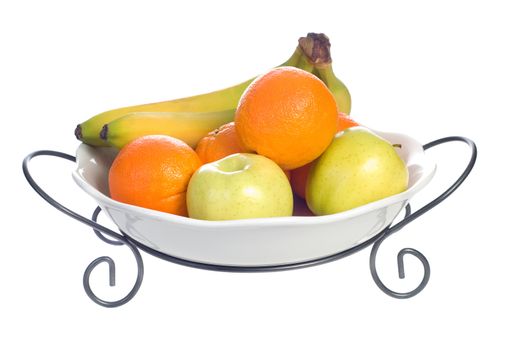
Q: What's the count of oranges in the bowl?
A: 4